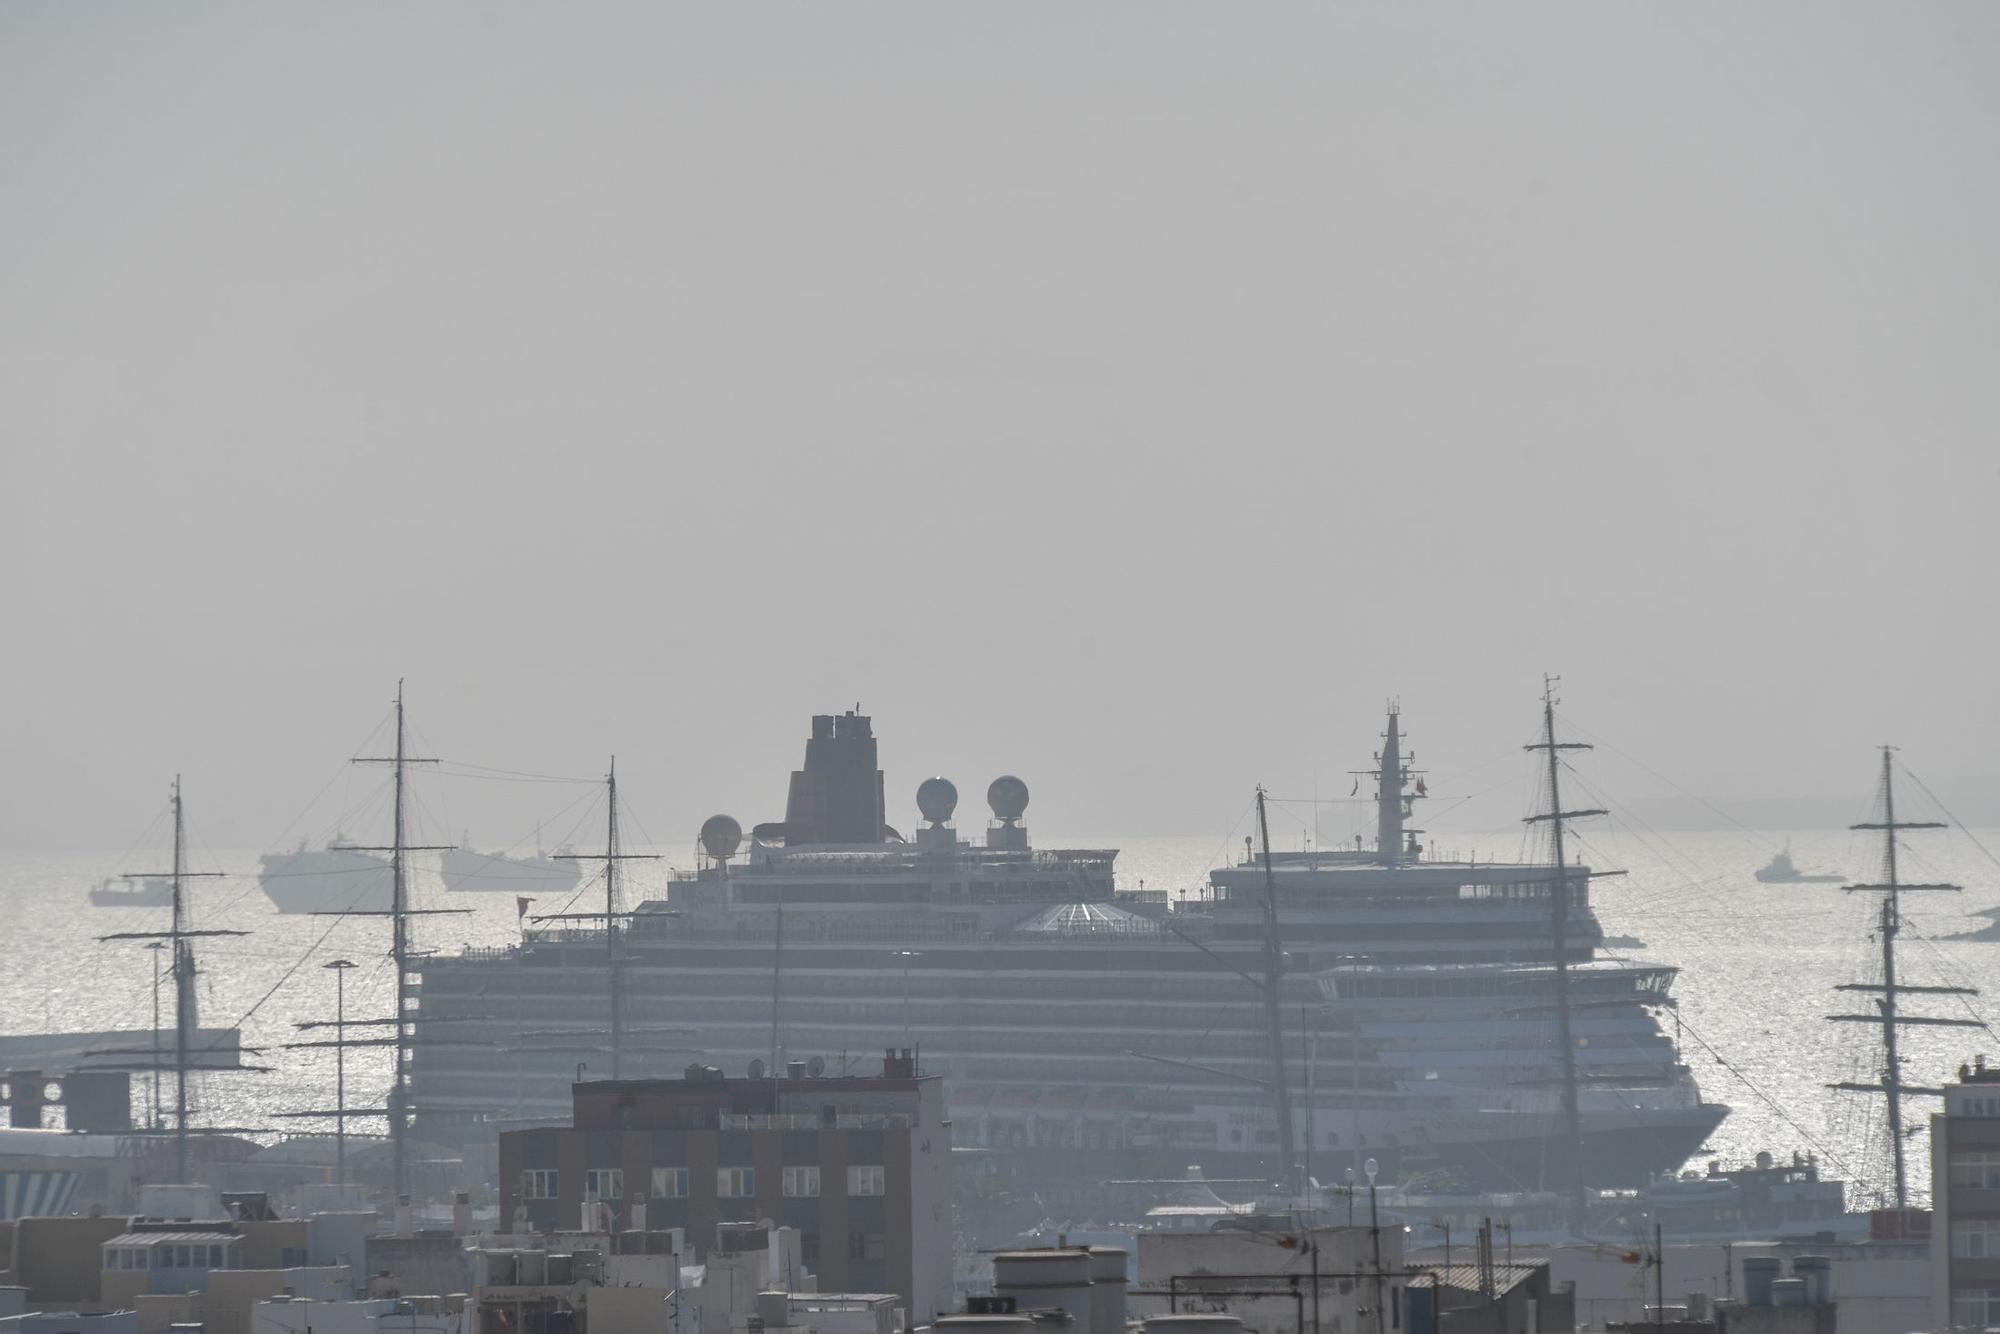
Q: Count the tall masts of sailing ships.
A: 6